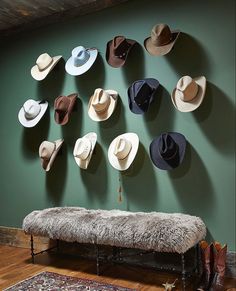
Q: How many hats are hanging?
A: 13